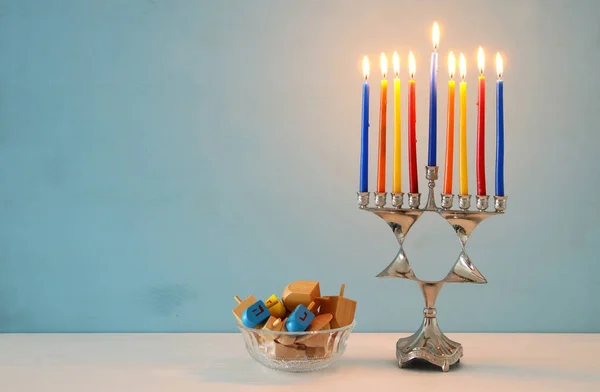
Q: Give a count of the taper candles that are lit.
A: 9